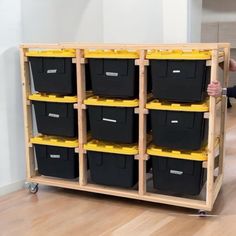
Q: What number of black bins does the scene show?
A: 9